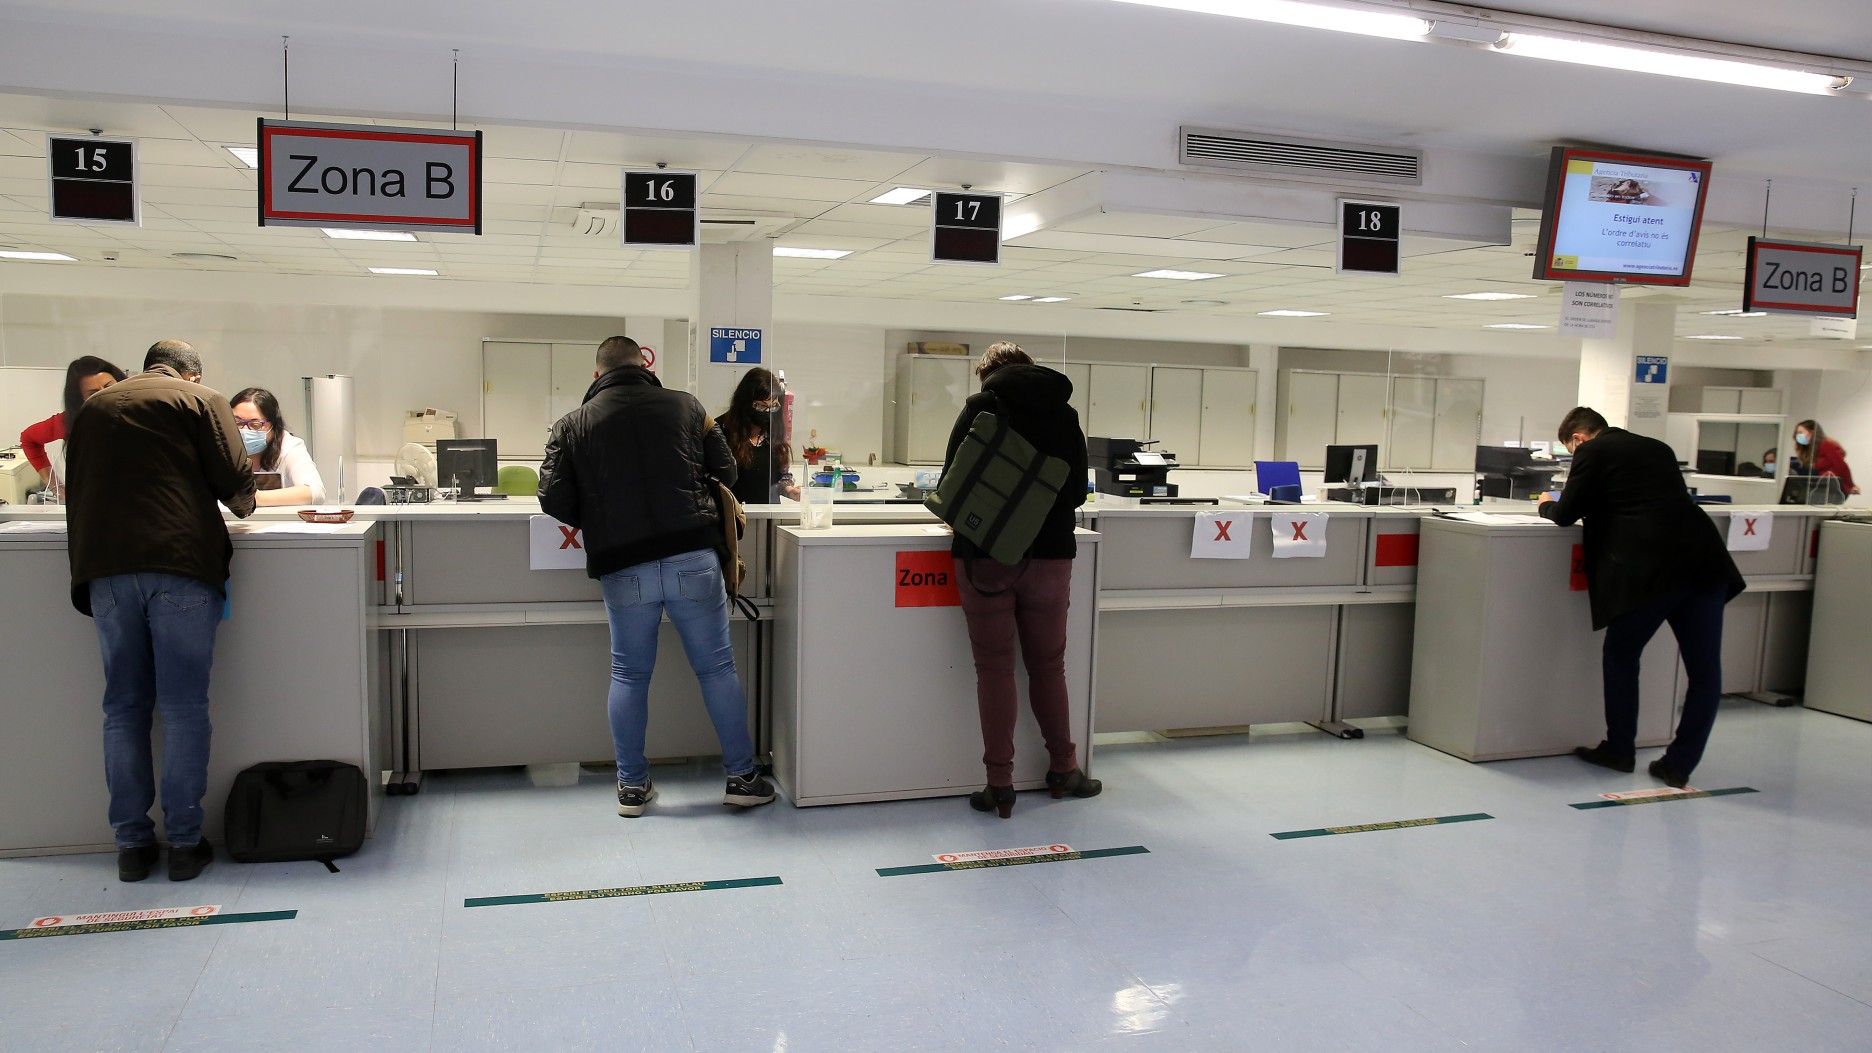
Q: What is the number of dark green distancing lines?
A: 5